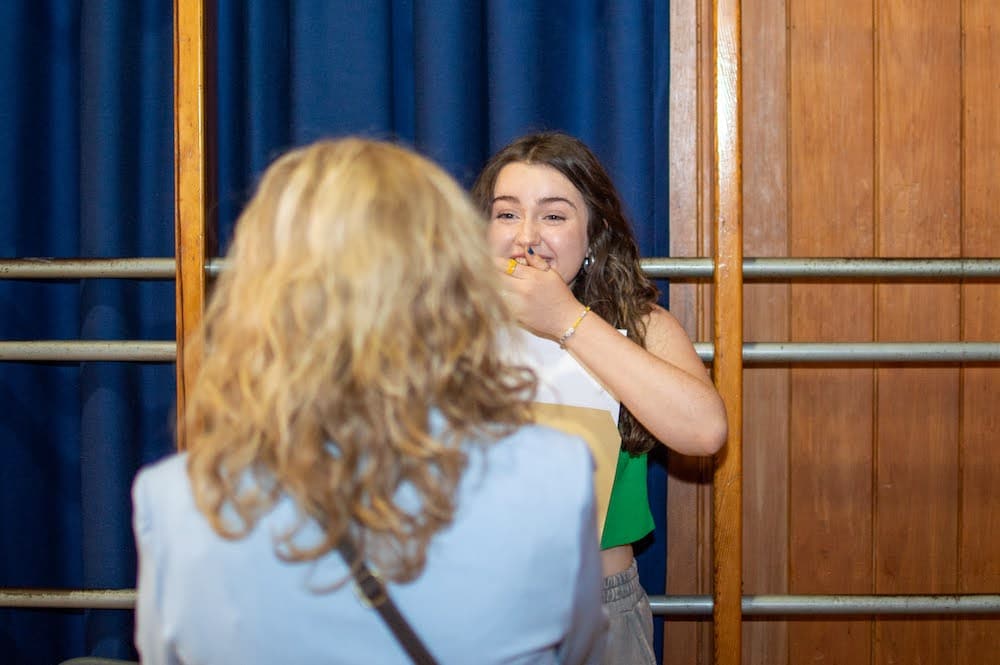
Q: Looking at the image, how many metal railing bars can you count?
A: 3